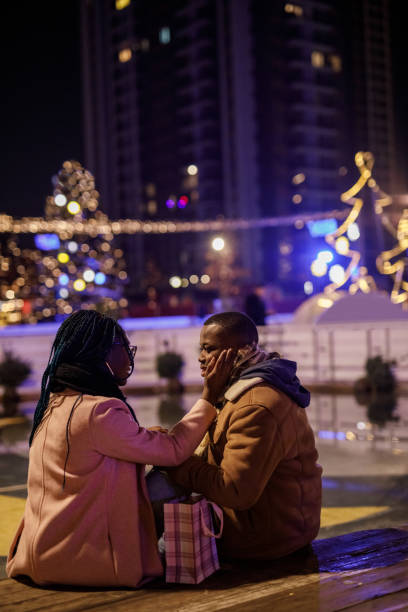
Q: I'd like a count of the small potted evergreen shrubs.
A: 3